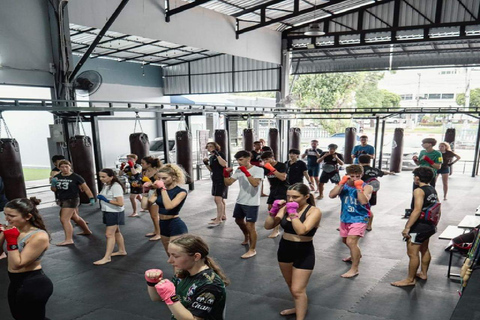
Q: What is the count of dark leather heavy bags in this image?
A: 11